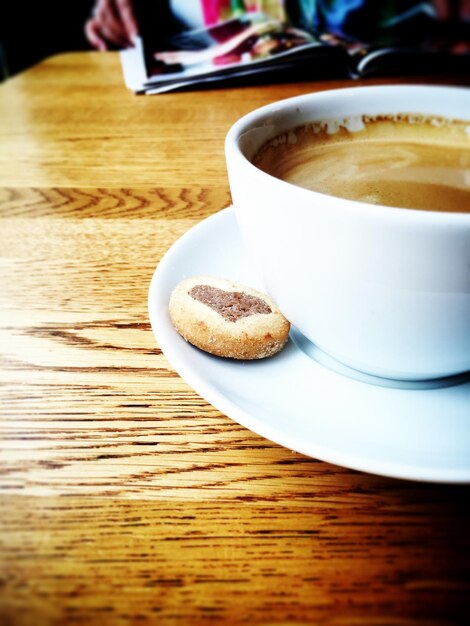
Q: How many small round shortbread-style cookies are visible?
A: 1